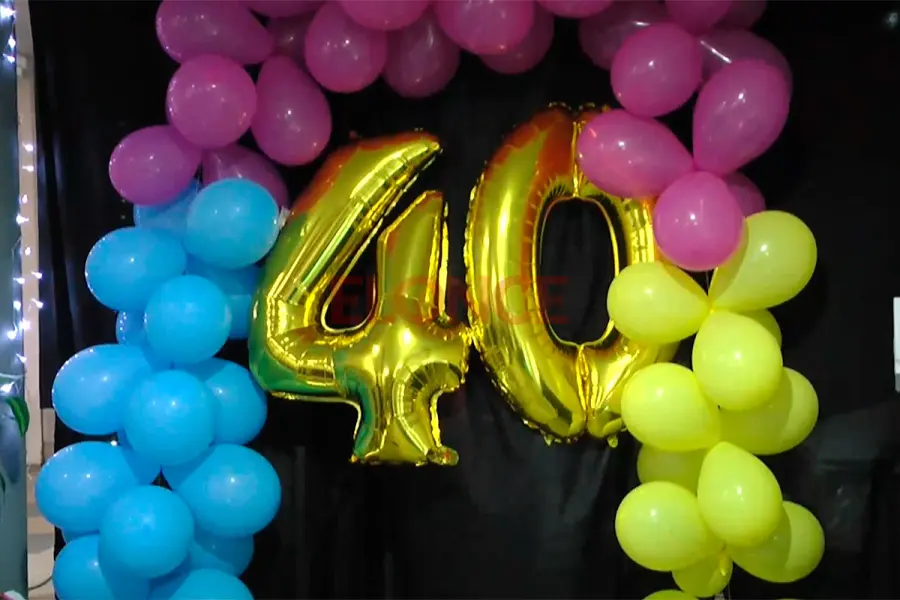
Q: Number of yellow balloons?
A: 12